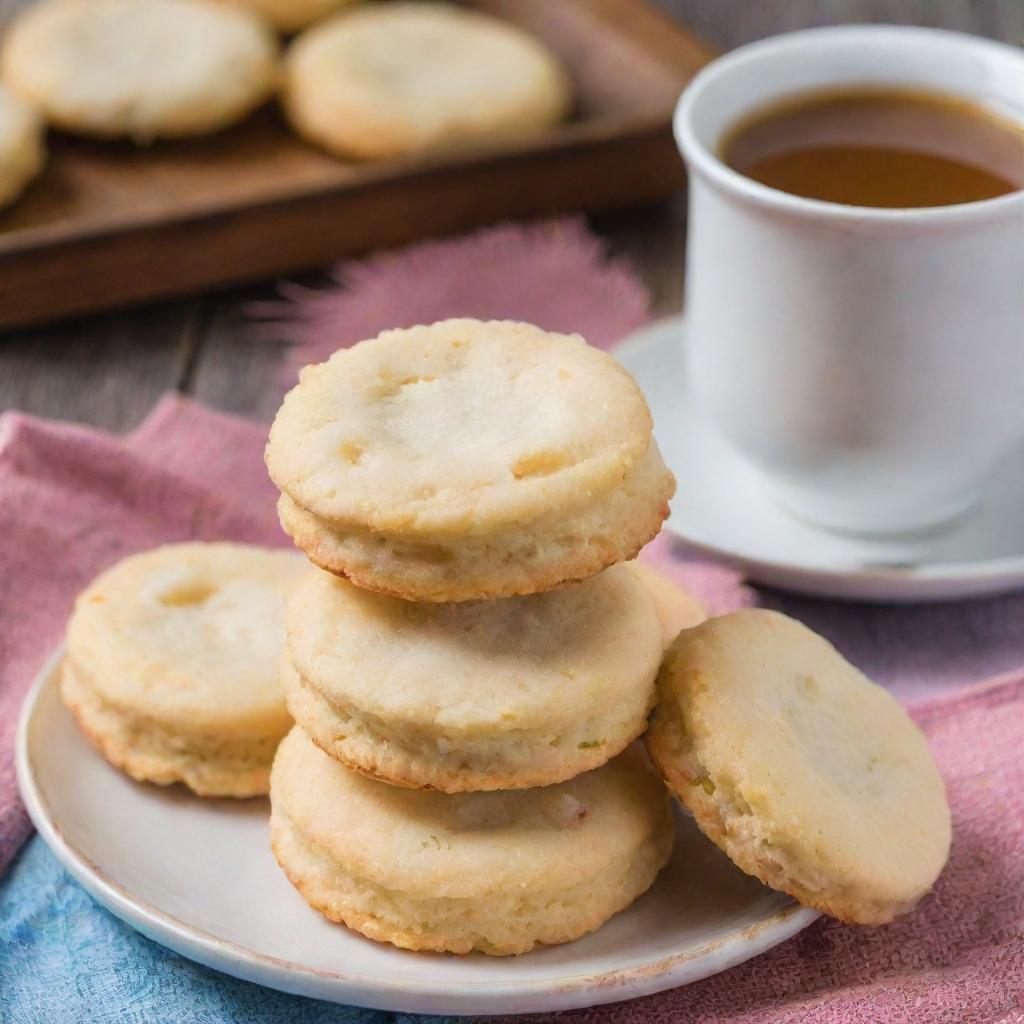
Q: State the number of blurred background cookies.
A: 4